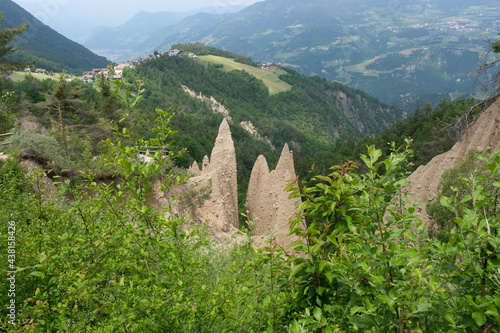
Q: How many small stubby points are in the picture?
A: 2